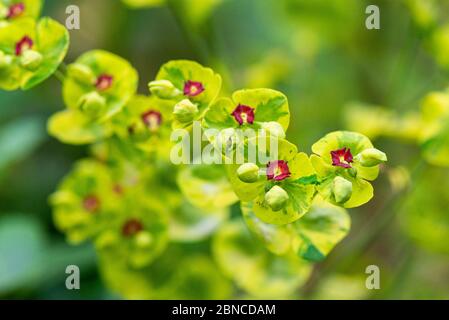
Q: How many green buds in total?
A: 12